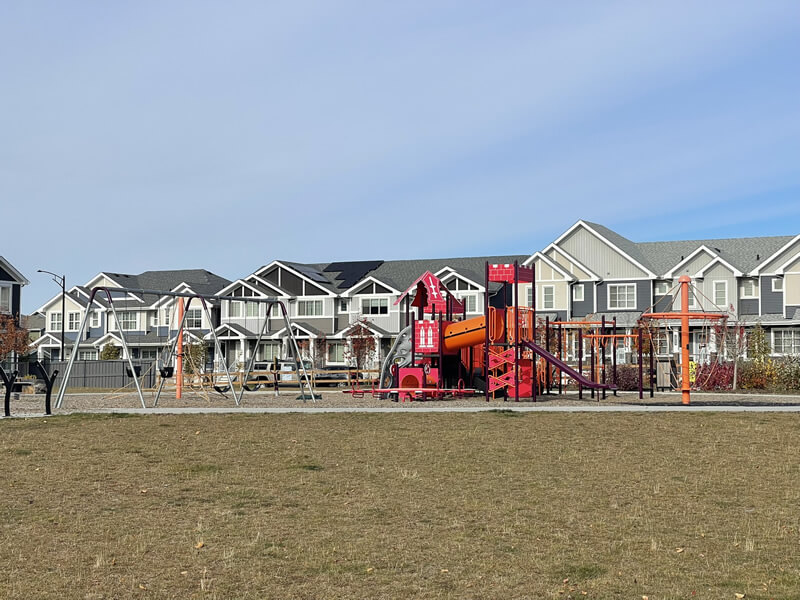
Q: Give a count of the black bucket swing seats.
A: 2